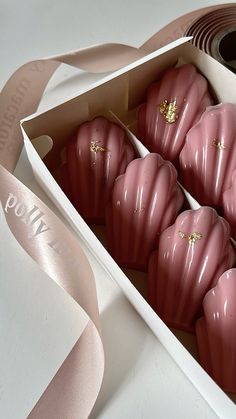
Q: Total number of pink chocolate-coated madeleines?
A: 7